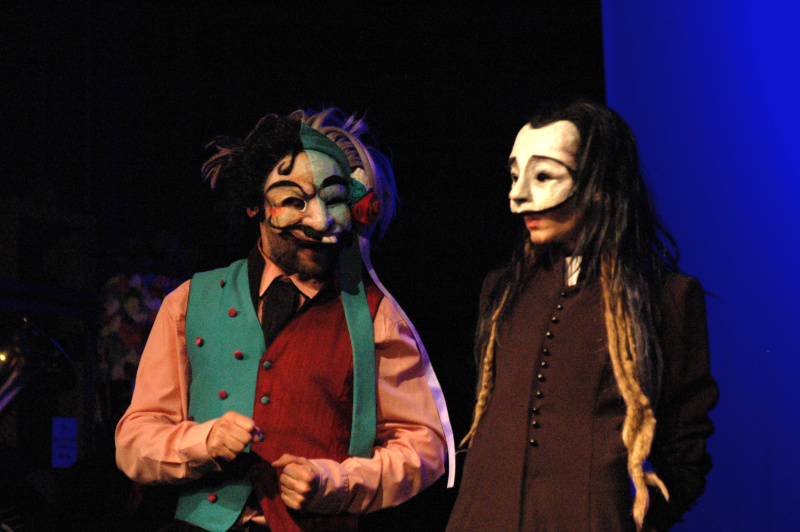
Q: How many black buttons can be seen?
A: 11